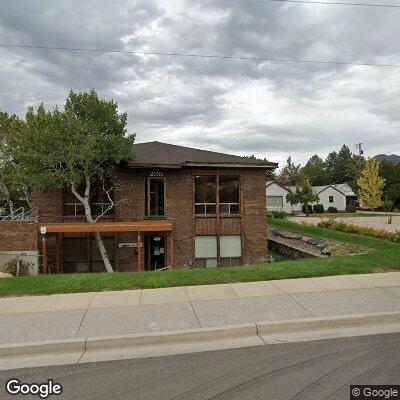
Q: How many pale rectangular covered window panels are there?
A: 2